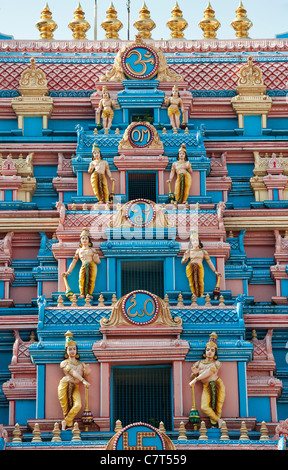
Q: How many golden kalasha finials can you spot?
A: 7